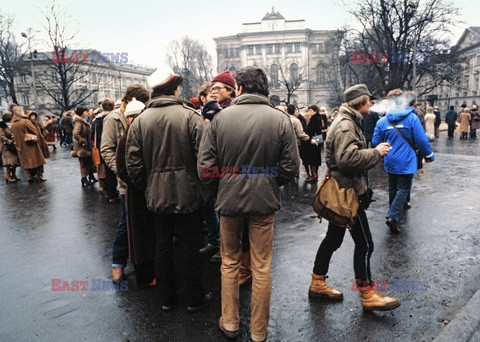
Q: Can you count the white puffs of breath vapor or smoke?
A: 1